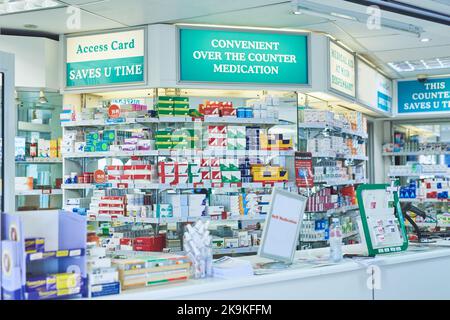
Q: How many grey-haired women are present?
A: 0